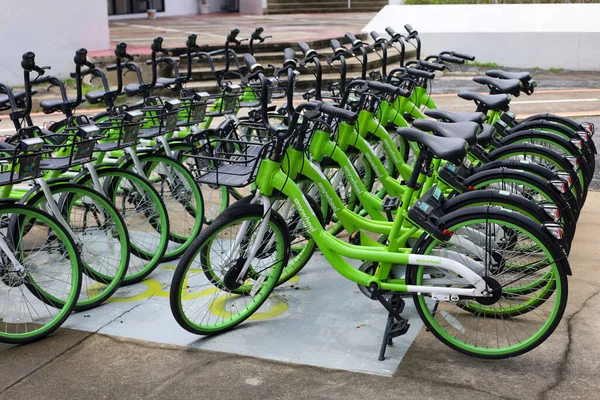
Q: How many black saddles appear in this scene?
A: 12